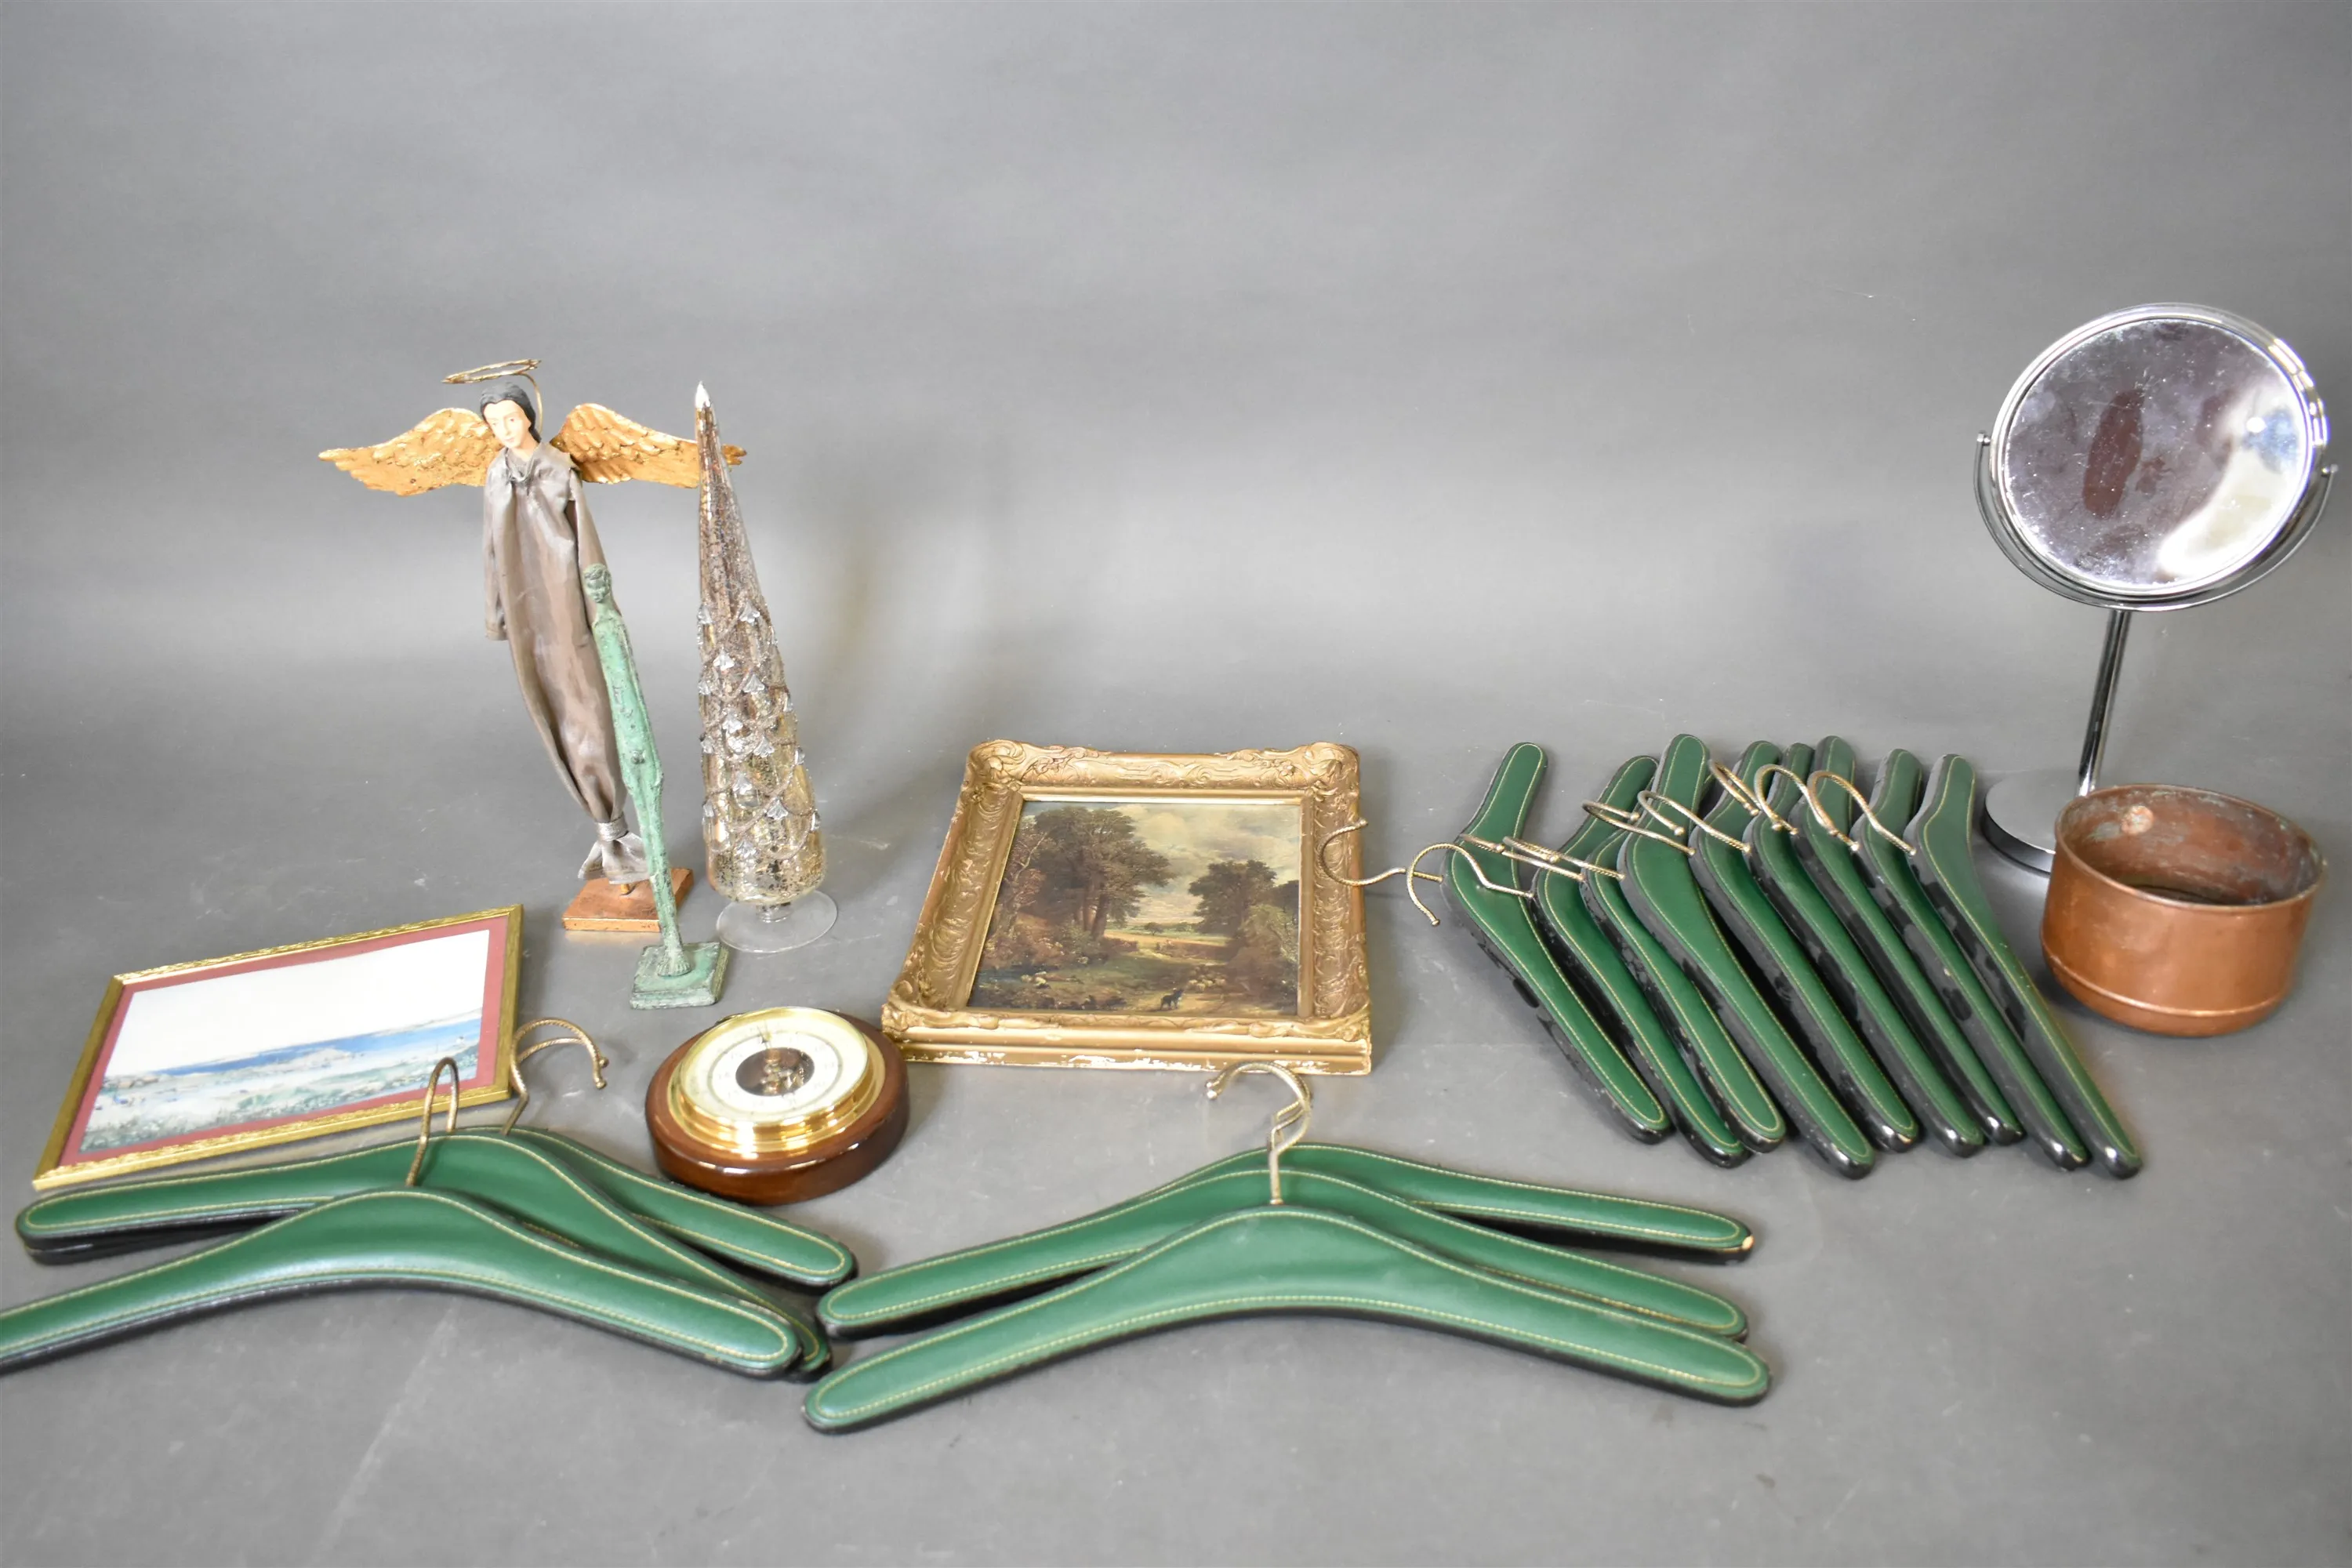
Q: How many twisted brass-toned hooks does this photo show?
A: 15